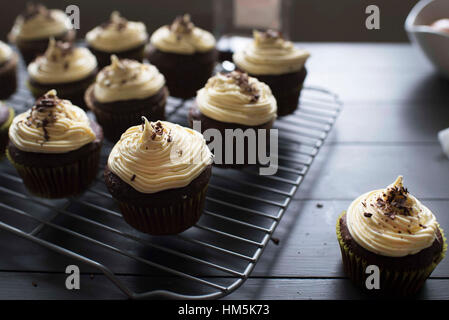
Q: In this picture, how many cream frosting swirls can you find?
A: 11